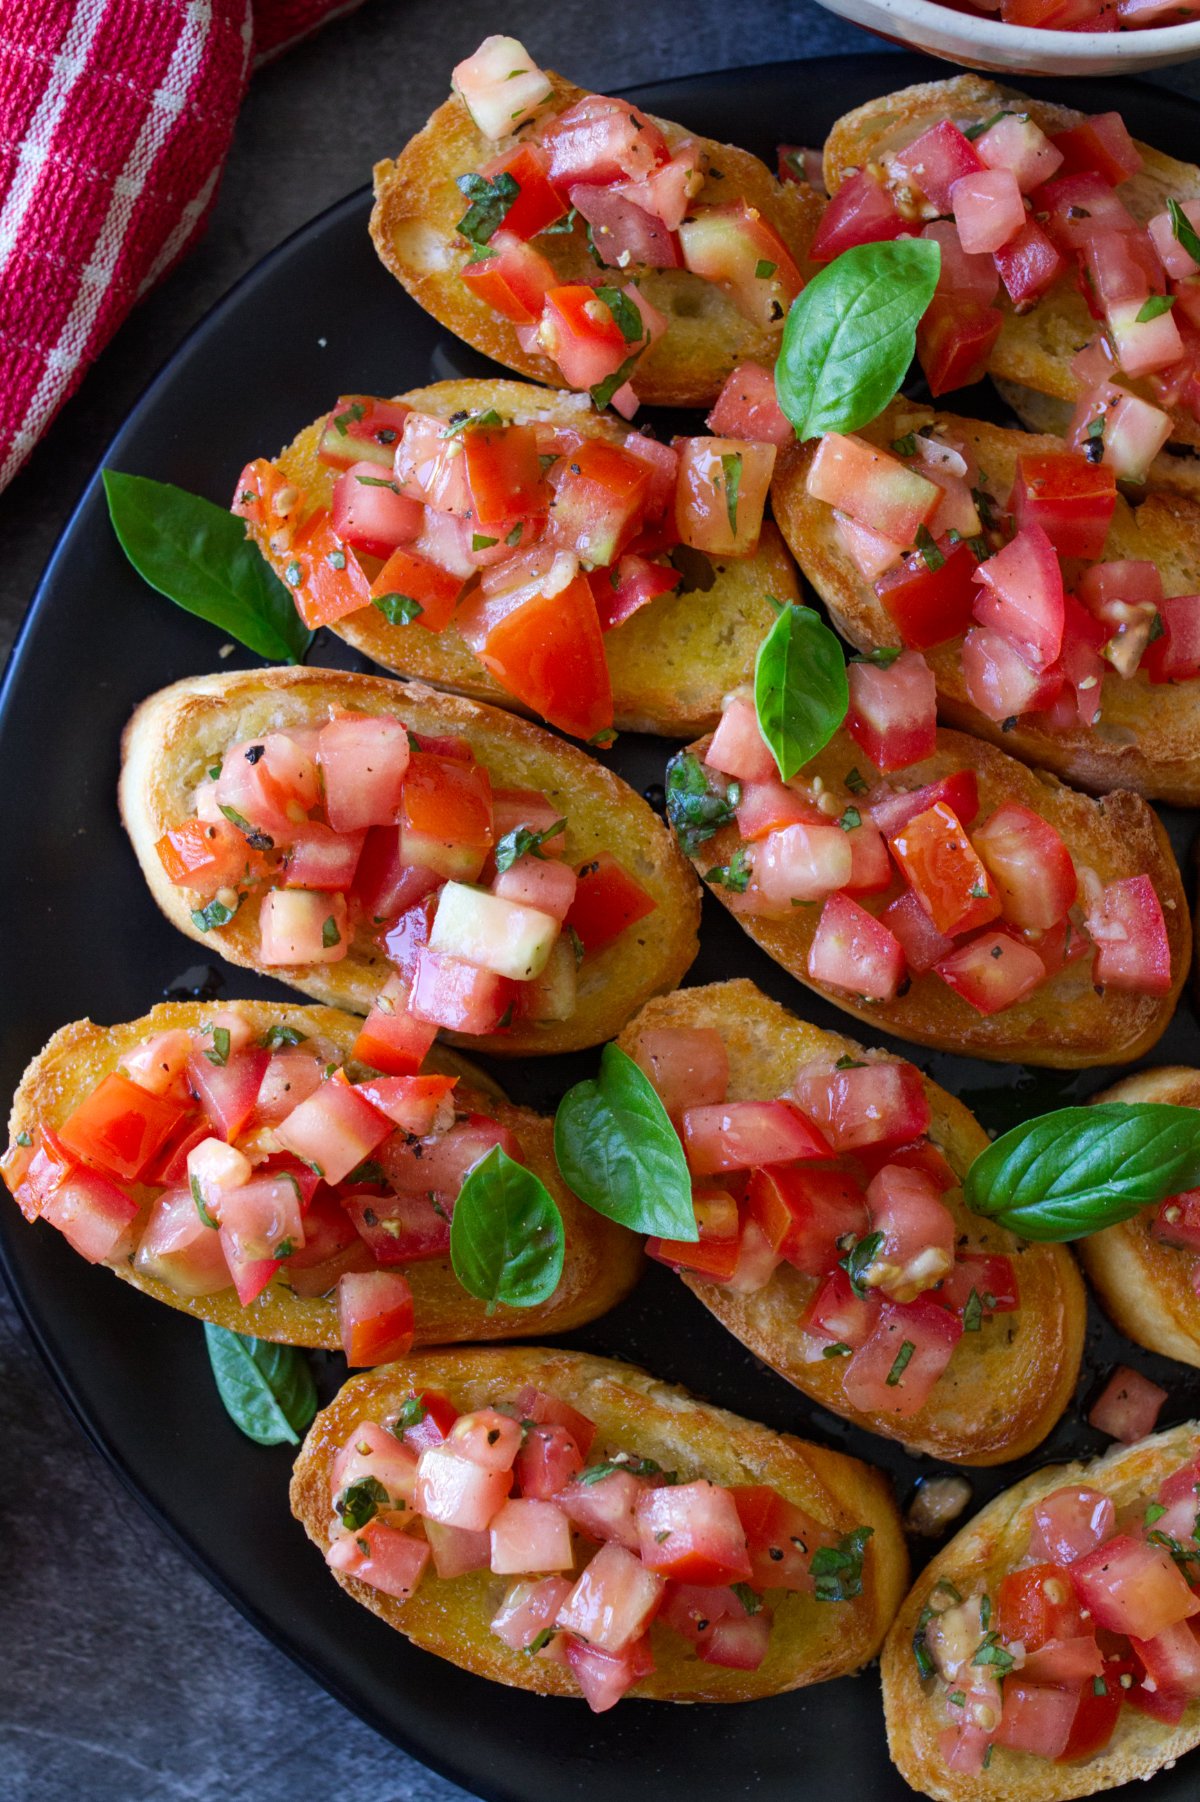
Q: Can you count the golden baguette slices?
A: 11